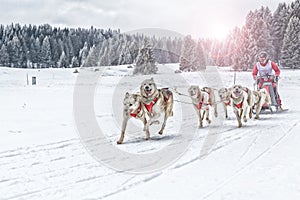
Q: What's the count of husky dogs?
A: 6